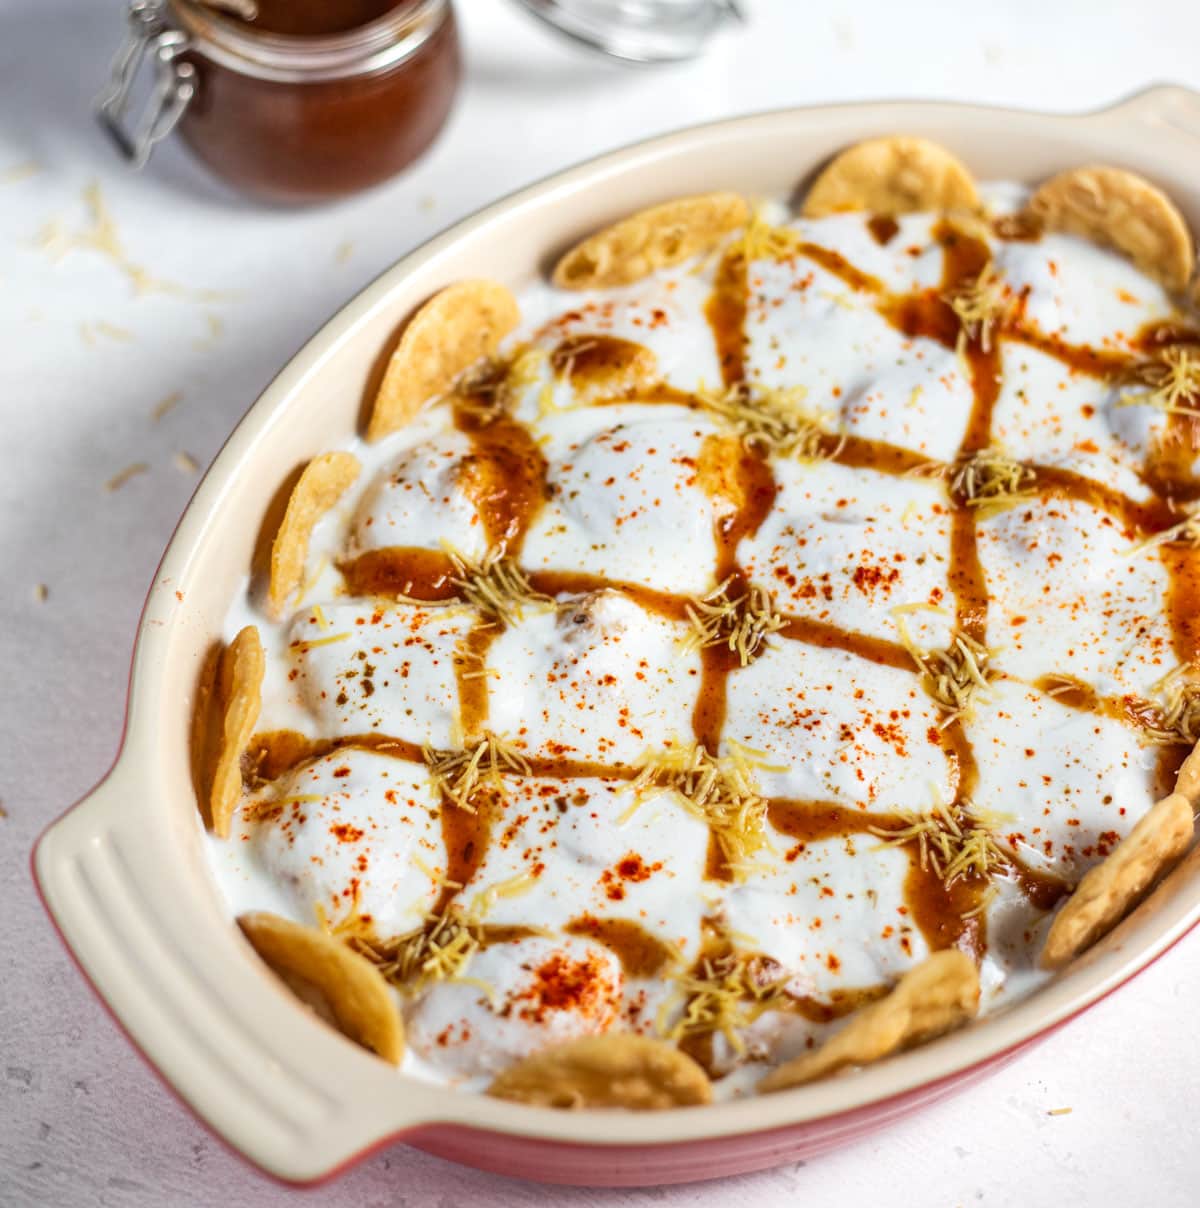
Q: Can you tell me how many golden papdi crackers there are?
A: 11